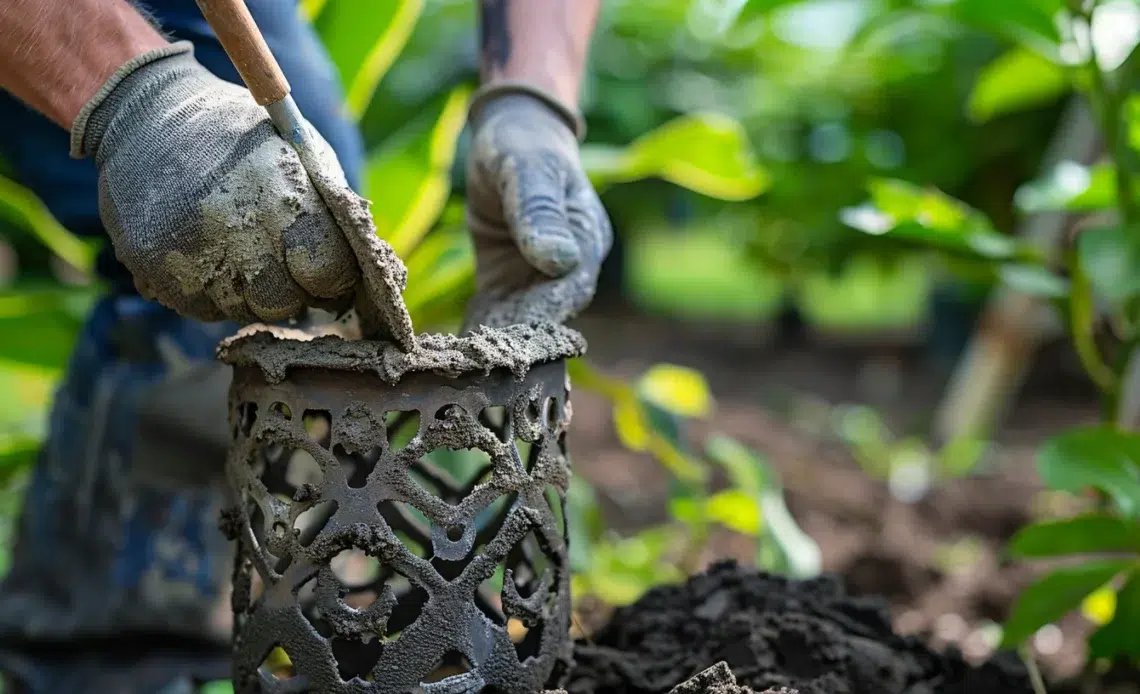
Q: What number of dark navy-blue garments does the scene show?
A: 1